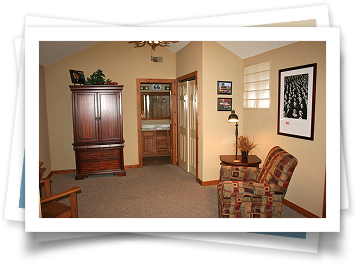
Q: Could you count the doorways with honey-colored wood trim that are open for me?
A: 1